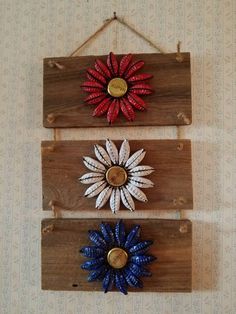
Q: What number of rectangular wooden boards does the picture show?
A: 3